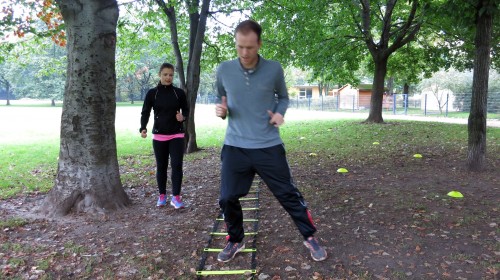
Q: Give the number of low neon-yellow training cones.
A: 5